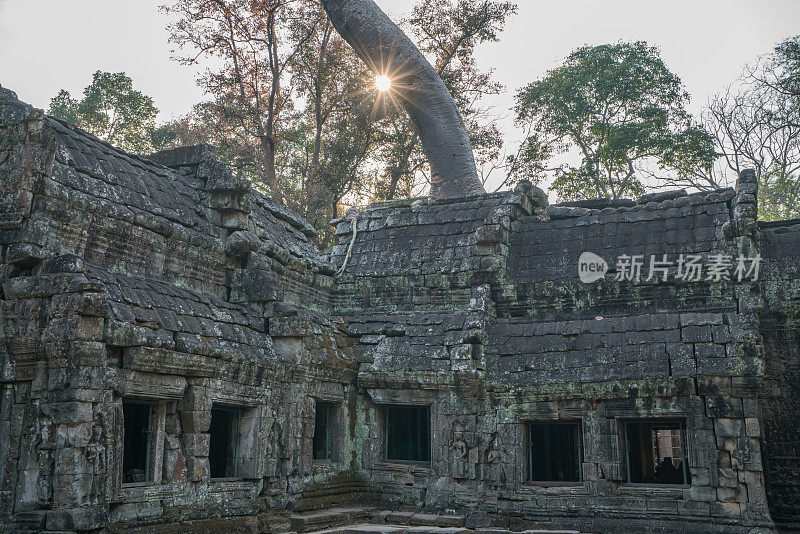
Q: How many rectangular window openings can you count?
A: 6